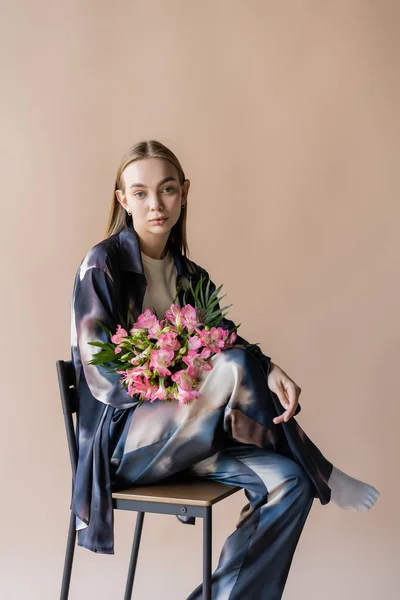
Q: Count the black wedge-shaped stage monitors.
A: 0